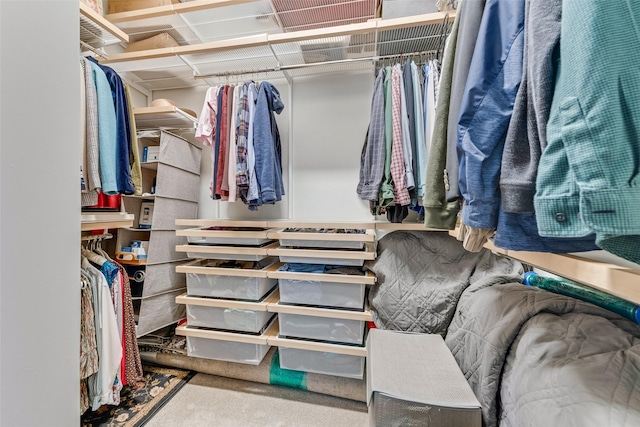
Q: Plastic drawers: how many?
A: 10